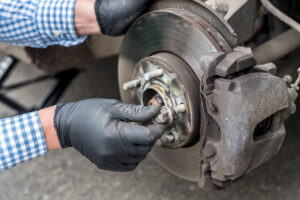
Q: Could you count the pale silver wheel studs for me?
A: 4